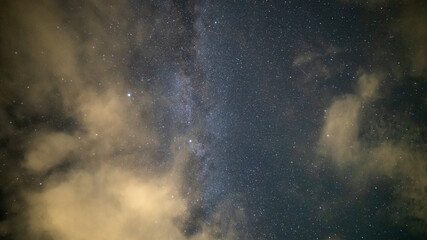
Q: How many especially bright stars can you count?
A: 2